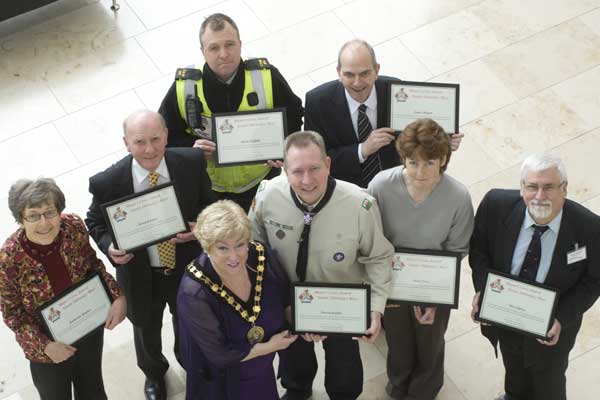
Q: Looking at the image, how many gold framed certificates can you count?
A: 0